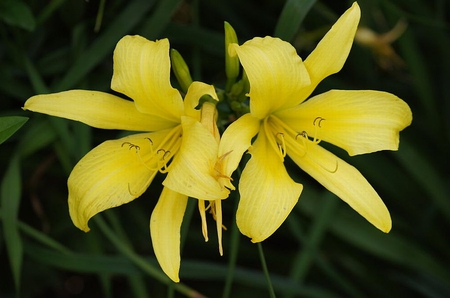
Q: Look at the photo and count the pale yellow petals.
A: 12